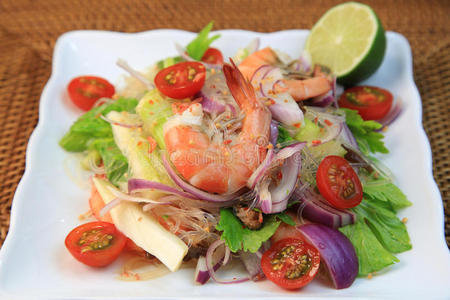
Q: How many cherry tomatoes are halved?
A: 7